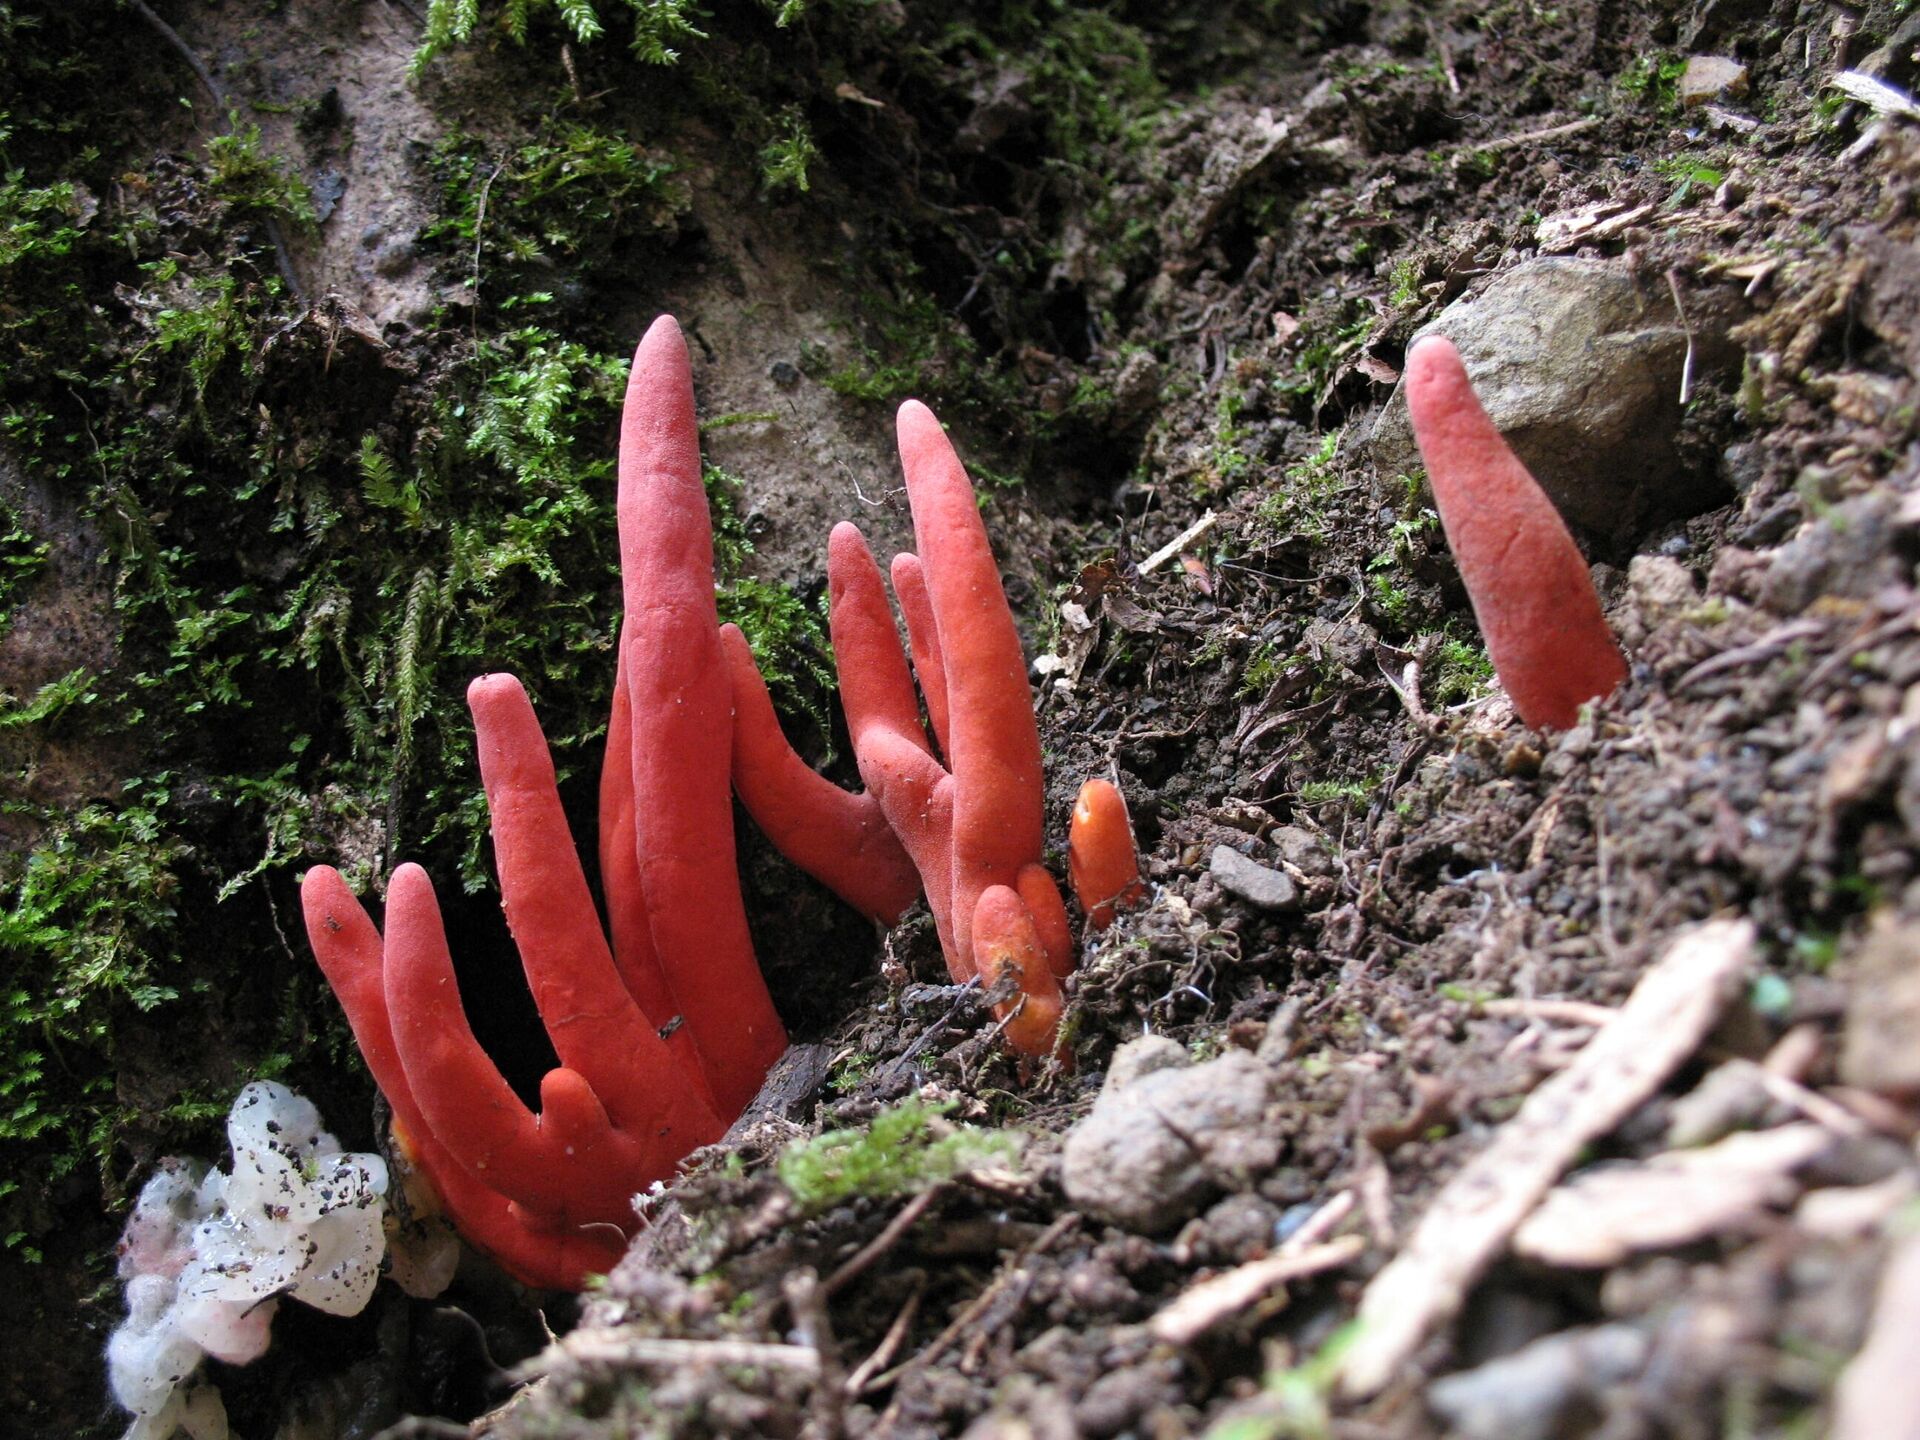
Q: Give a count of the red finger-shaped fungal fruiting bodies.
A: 14